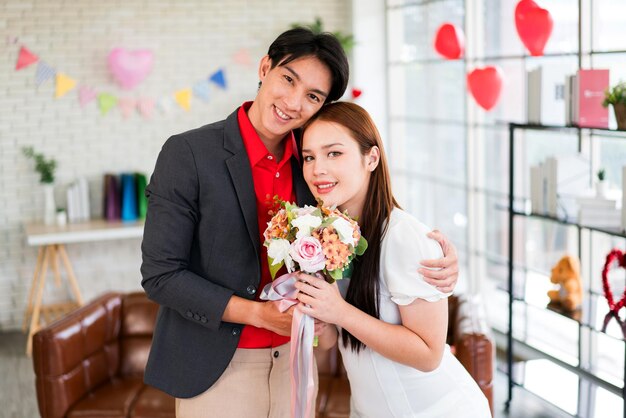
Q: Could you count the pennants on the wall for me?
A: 12